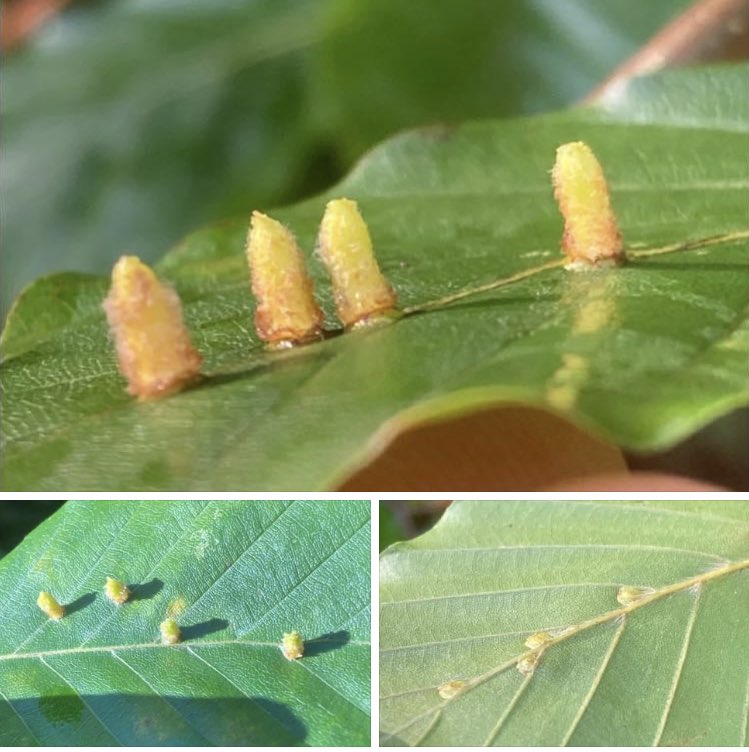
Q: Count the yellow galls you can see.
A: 12